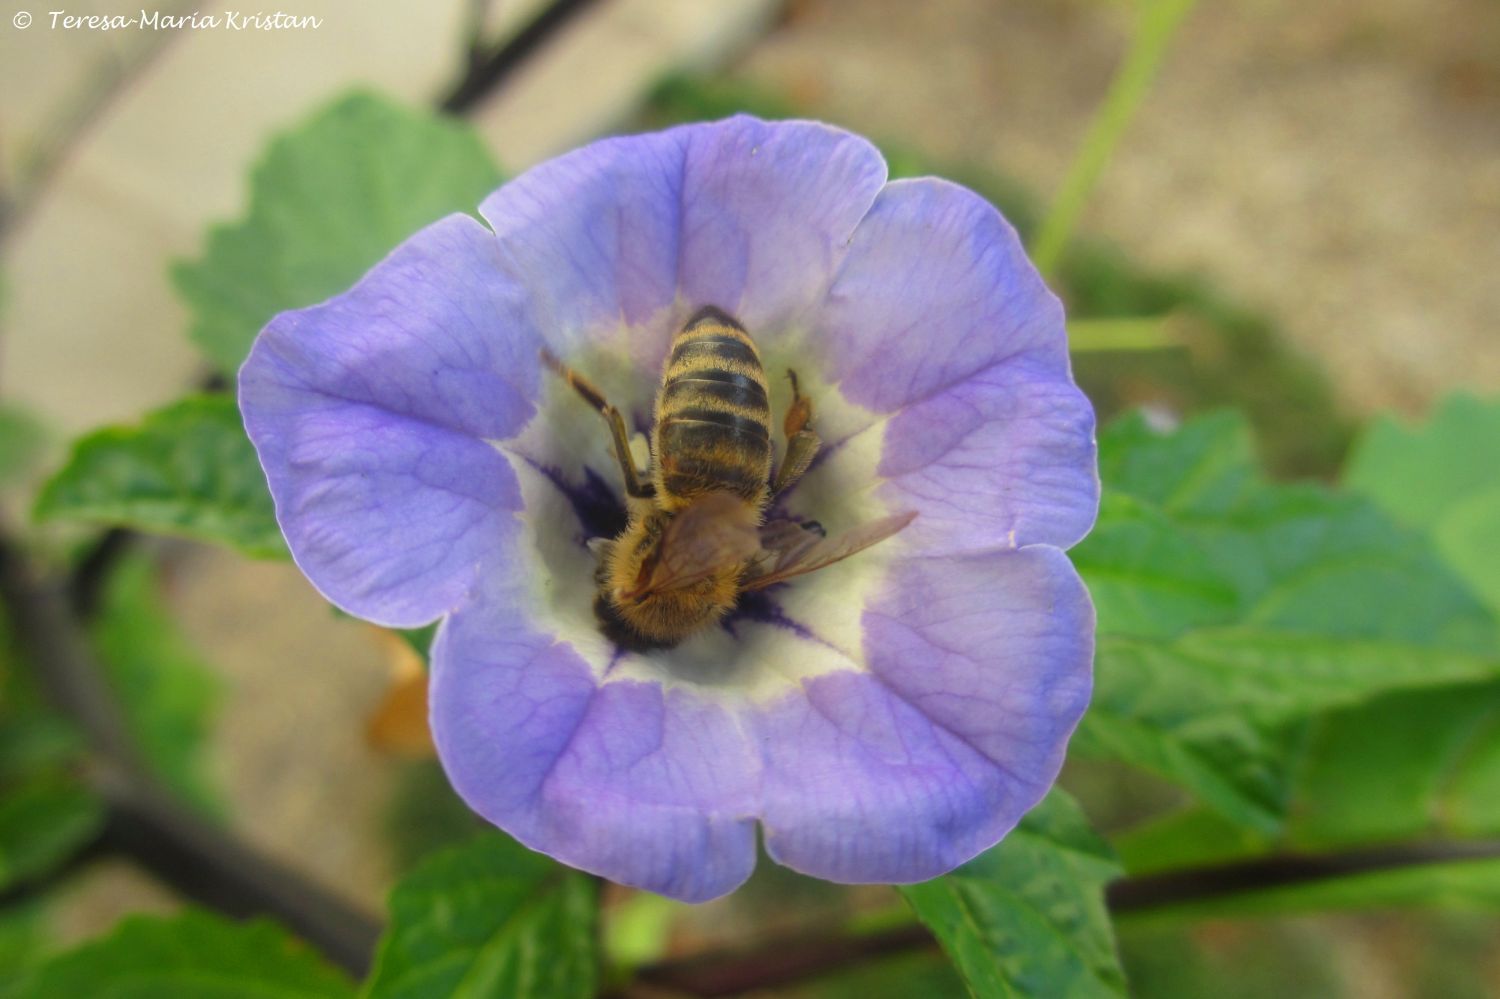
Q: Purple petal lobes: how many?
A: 5